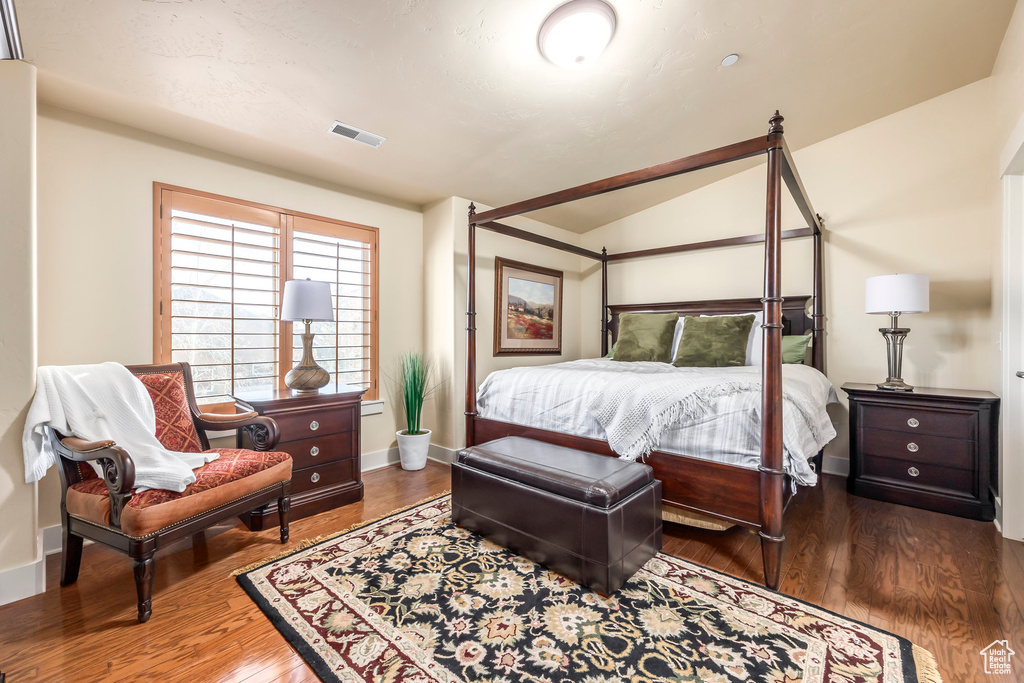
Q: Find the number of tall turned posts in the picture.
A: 4